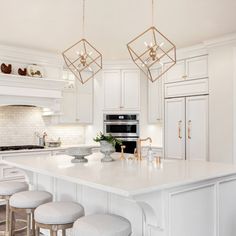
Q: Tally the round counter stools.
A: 4